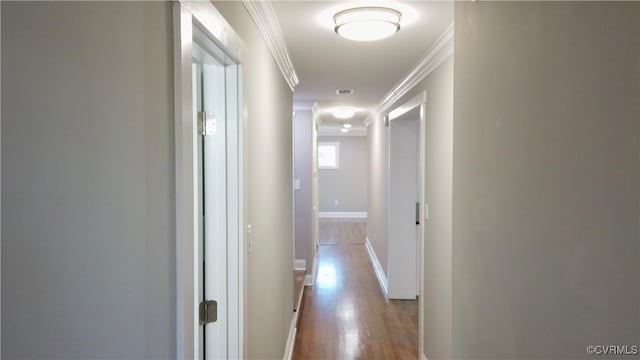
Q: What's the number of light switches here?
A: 3